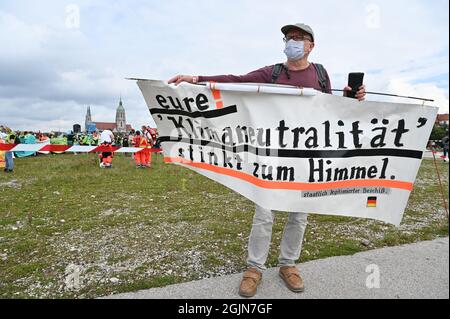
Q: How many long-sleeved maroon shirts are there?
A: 1